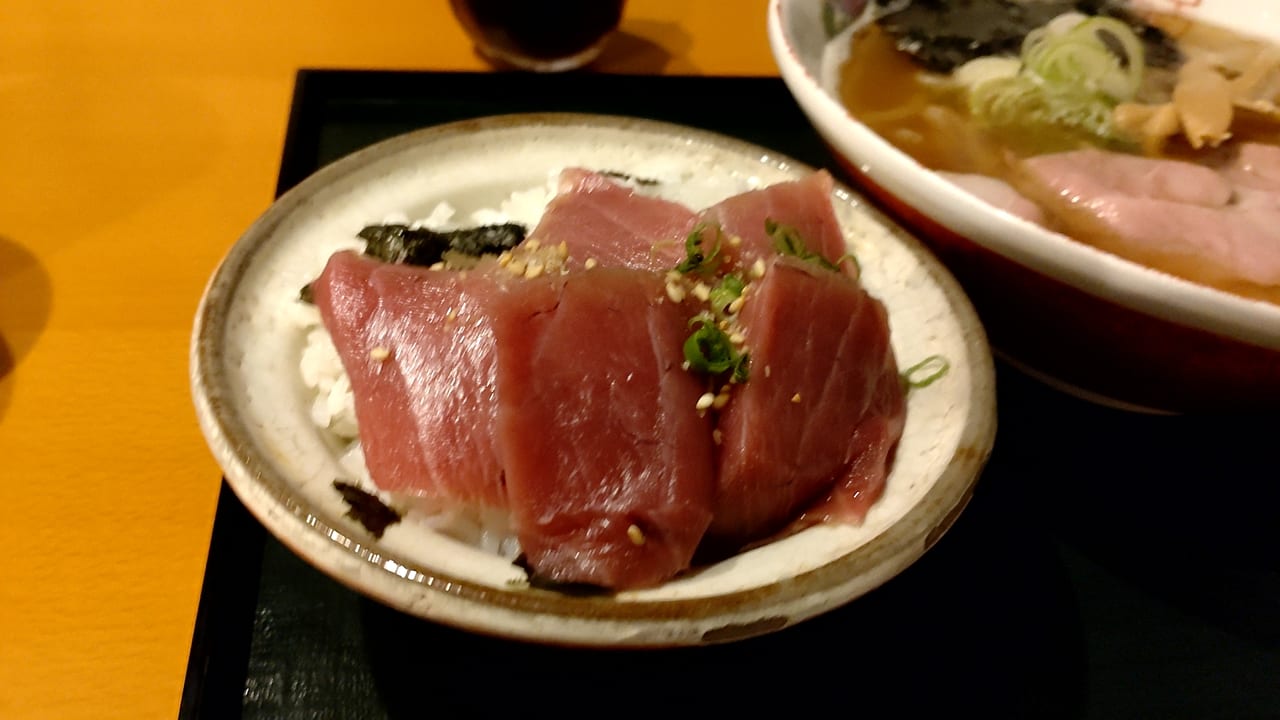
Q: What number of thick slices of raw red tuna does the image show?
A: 5